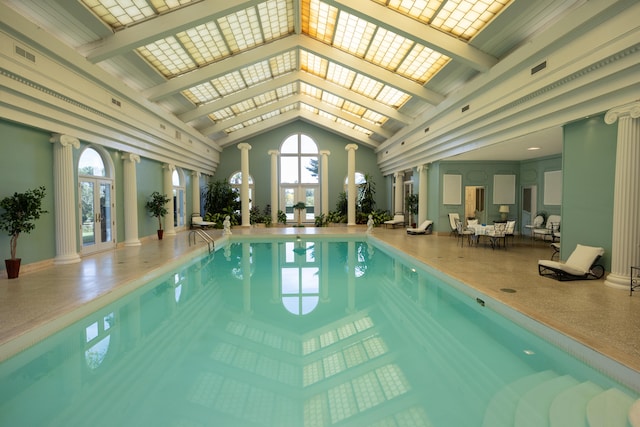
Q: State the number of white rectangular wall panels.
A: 3